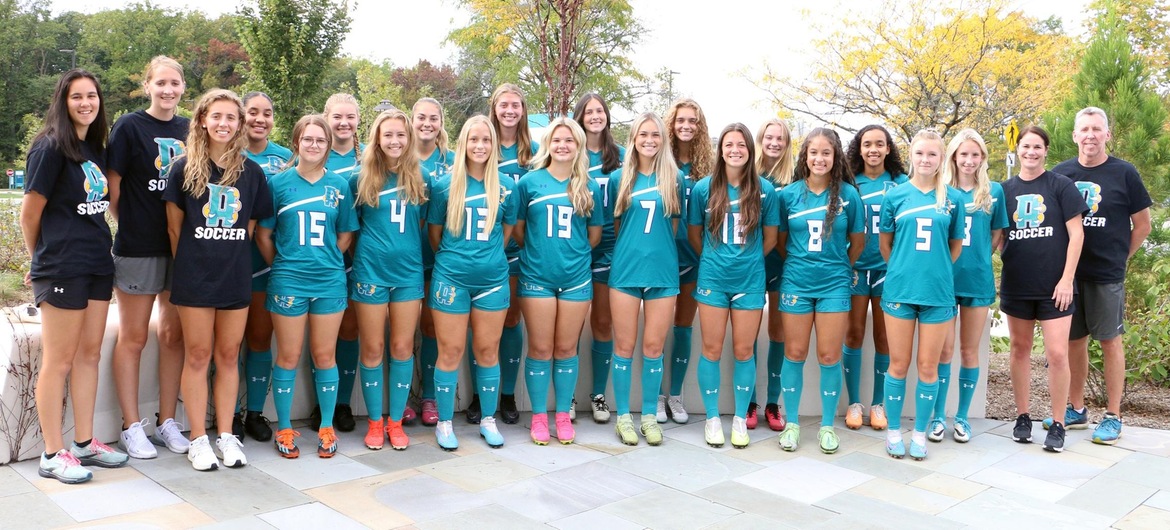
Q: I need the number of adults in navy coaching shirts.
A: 5